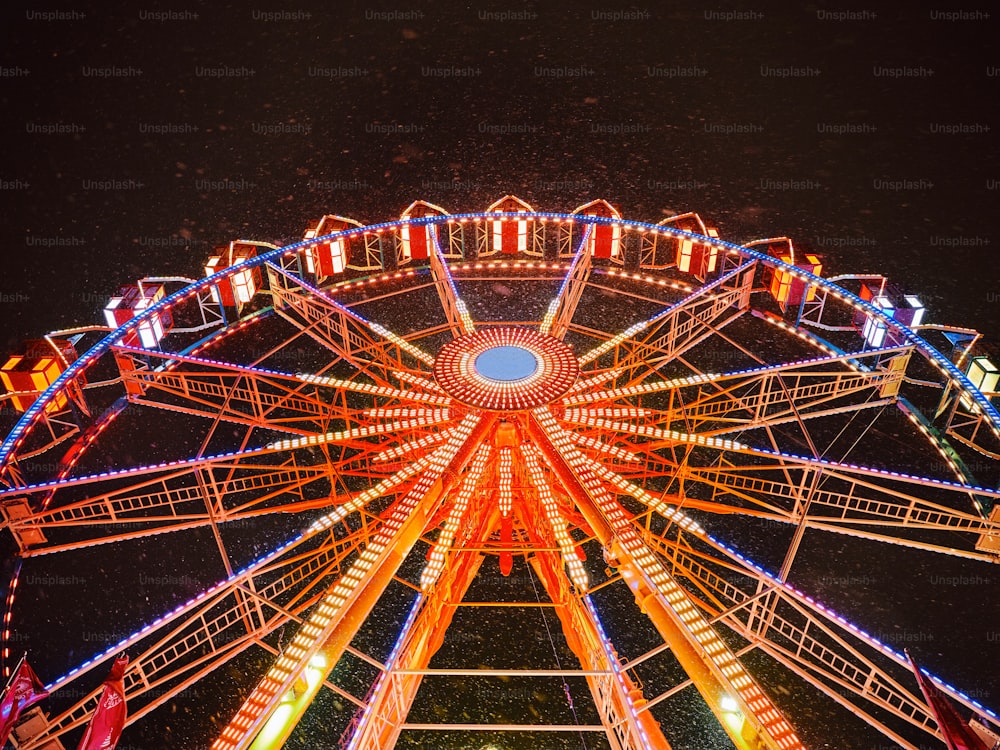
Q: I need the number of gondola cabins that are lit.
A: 11